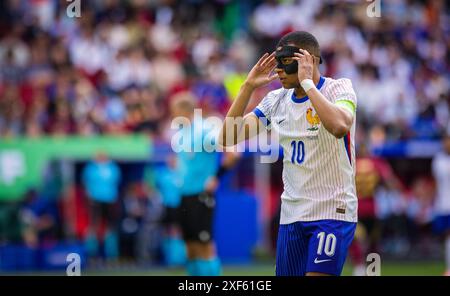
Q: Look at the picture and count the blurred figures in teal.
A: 3